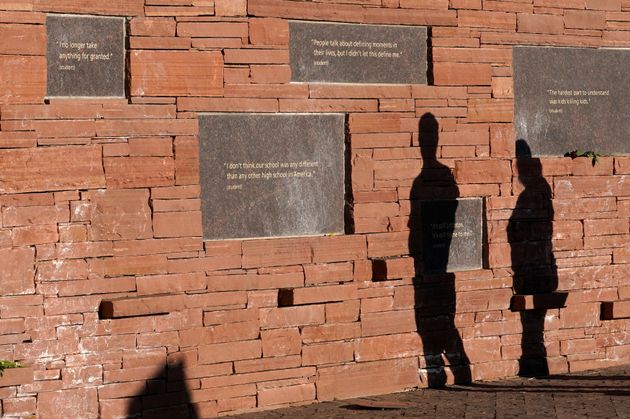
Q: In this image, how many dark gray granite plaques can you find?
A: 5